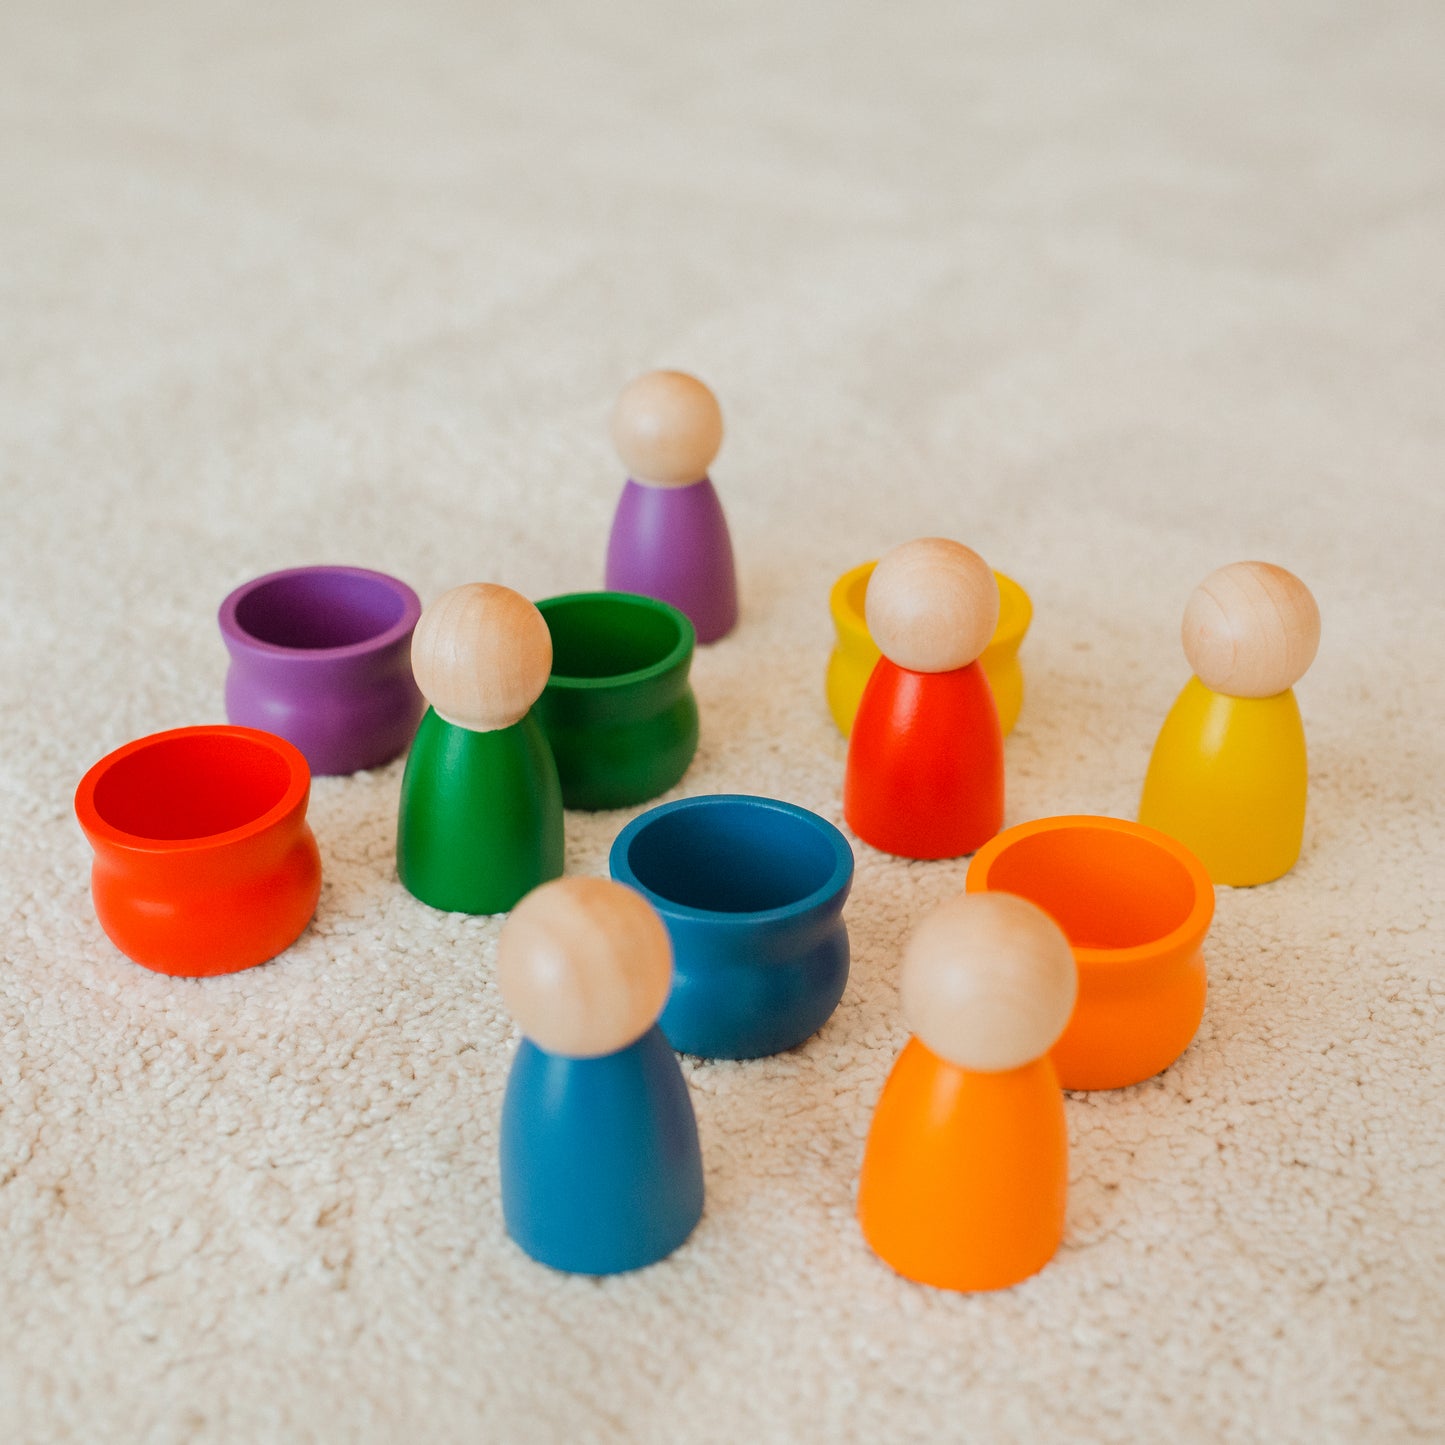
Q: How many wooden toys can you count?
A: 12